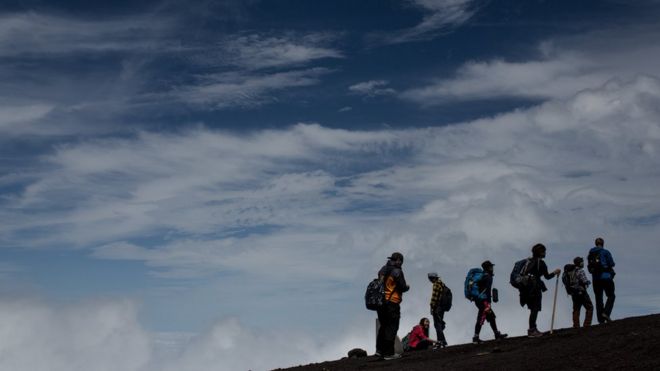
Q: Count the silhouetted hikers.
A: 7